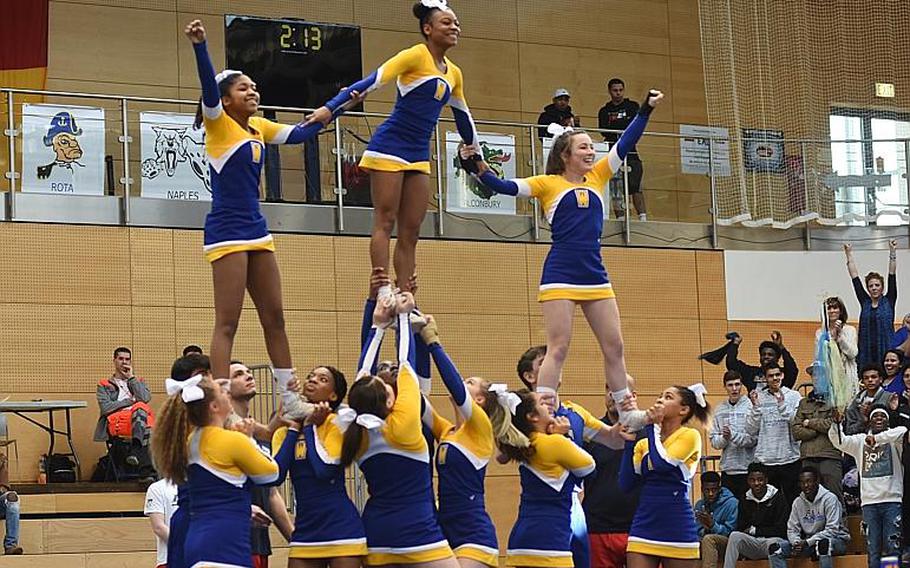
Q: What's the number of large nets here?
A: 1